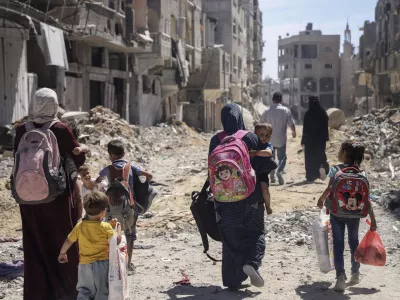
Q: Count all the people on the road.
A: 9